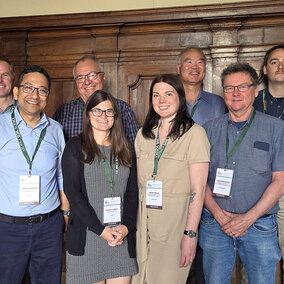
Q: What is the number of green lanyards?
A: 7